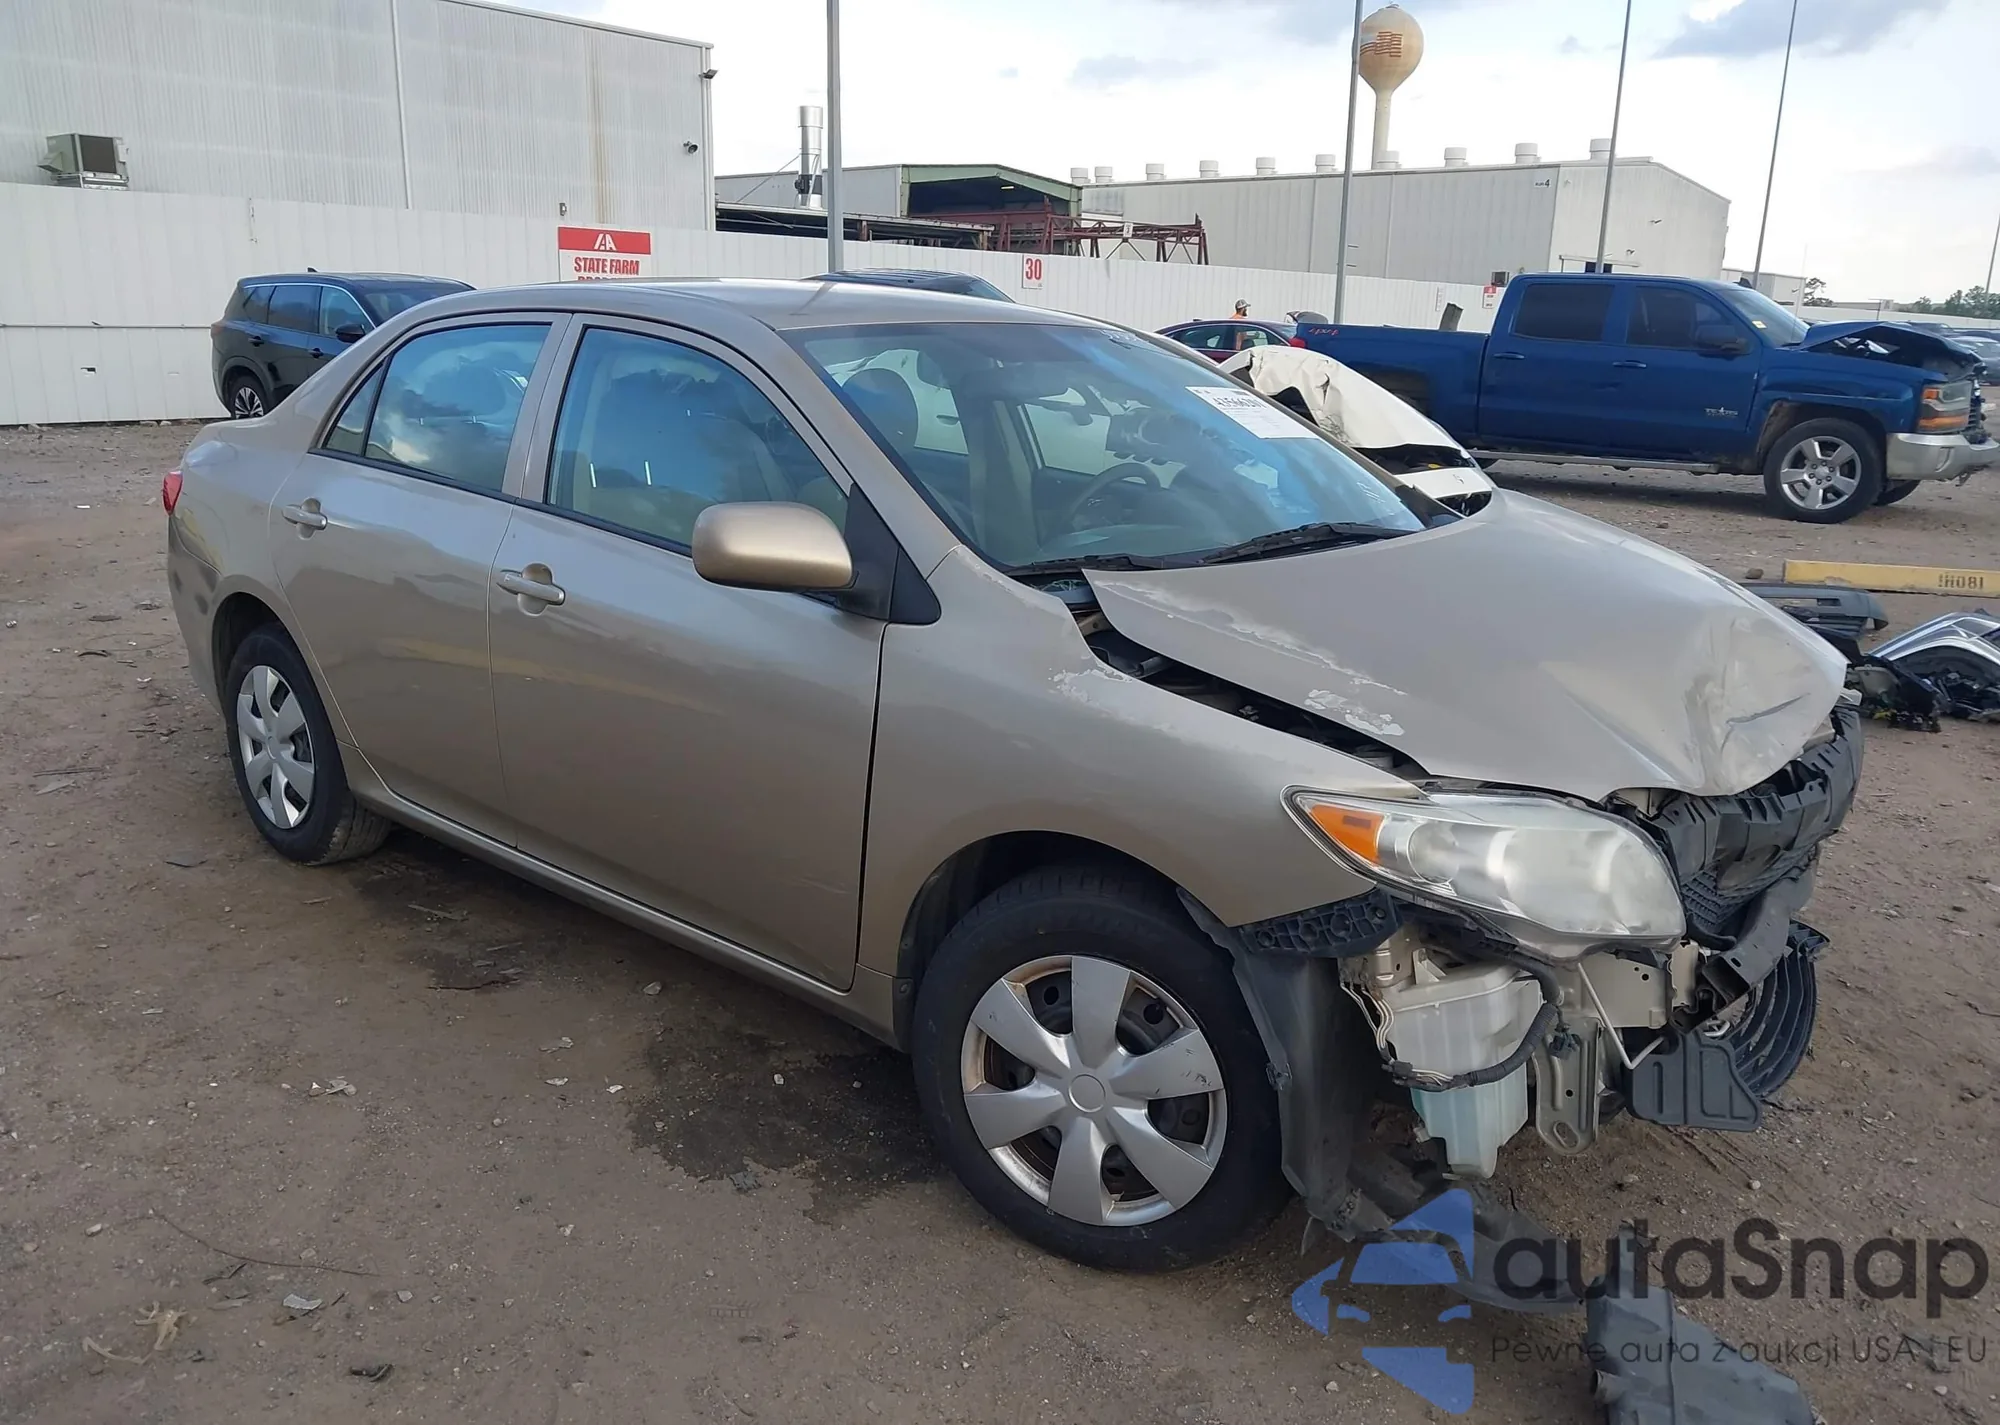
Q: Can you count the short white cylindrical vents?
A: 10